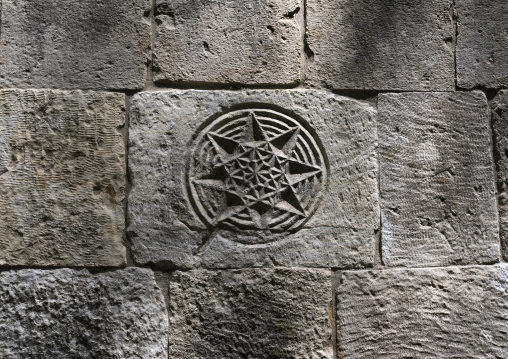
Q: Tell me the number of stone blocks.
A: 11